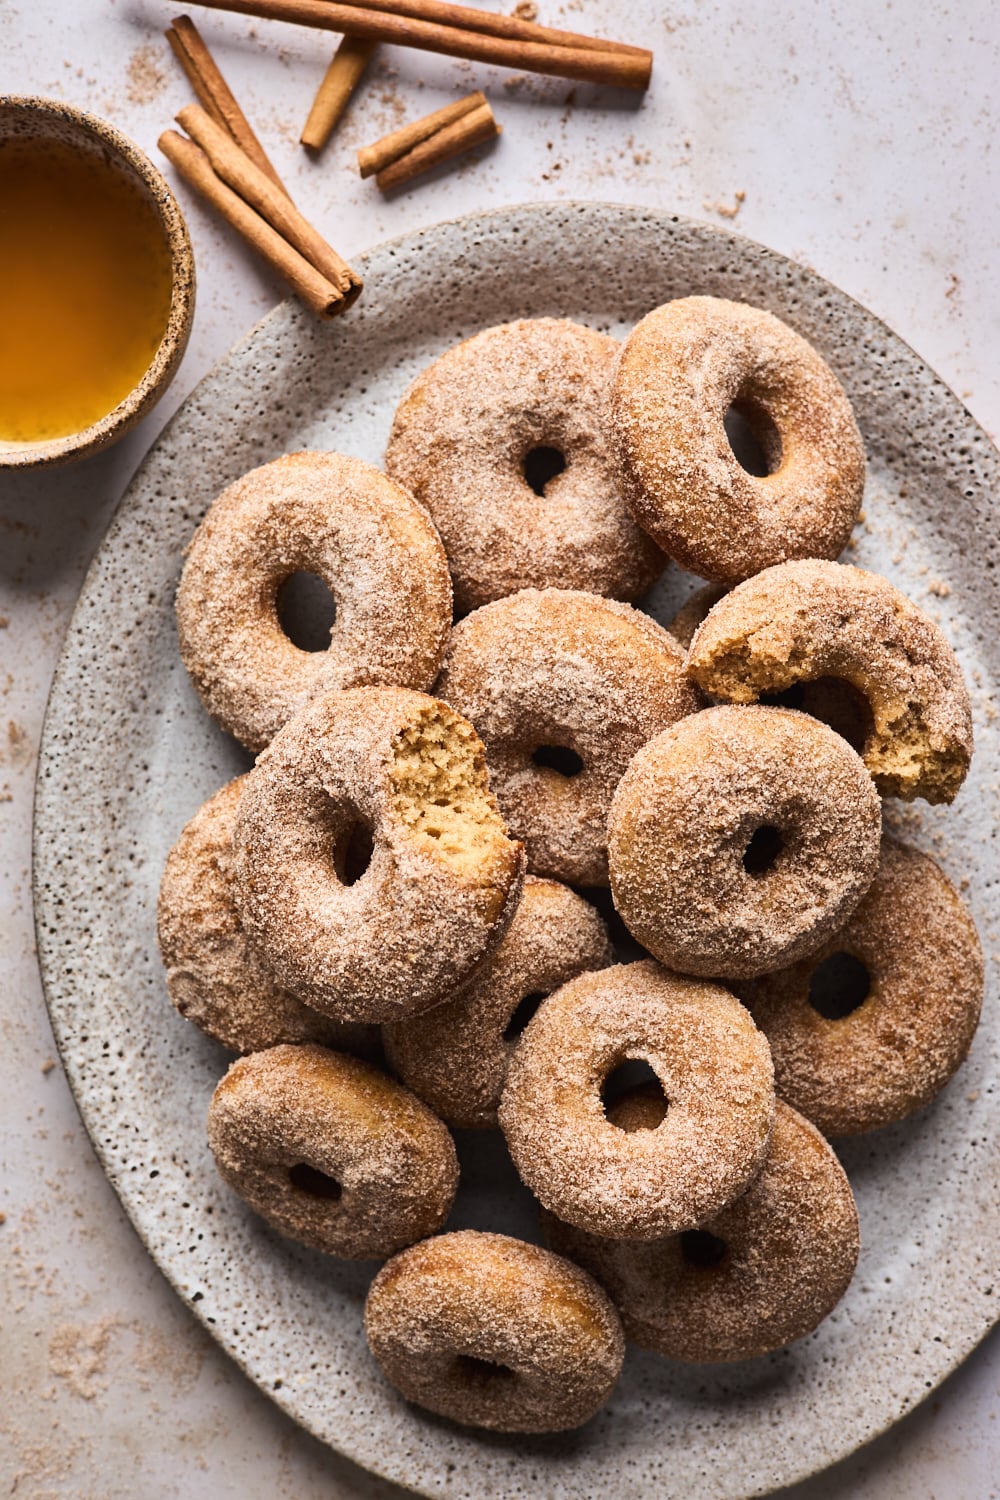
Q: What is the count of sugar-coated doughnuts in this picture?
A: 15